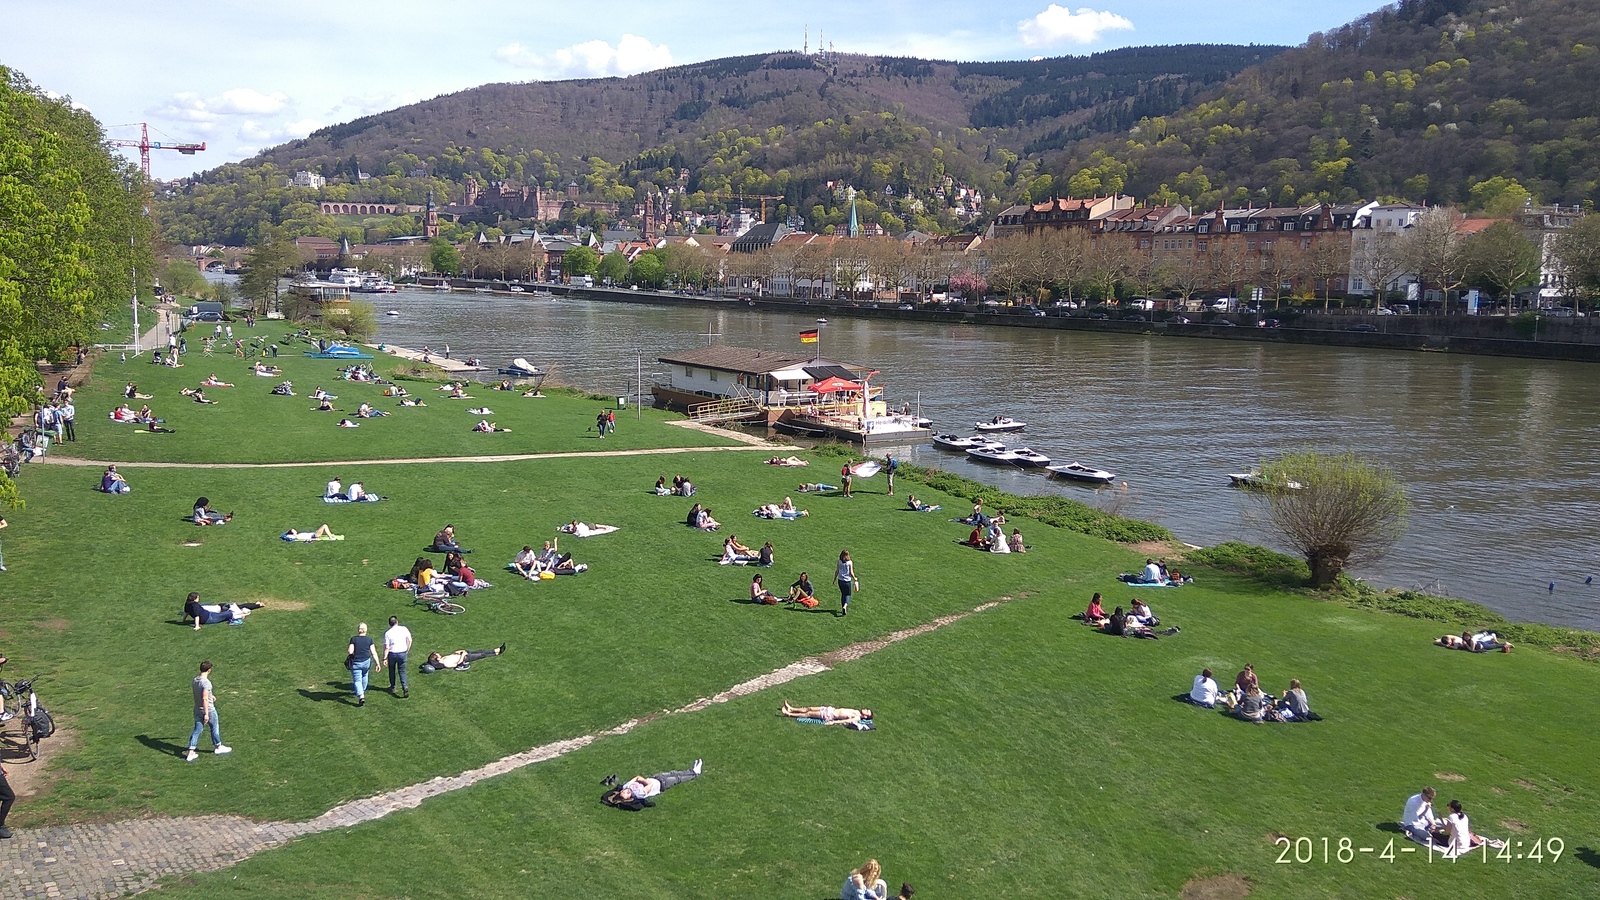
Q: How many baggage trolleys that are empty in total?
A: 0